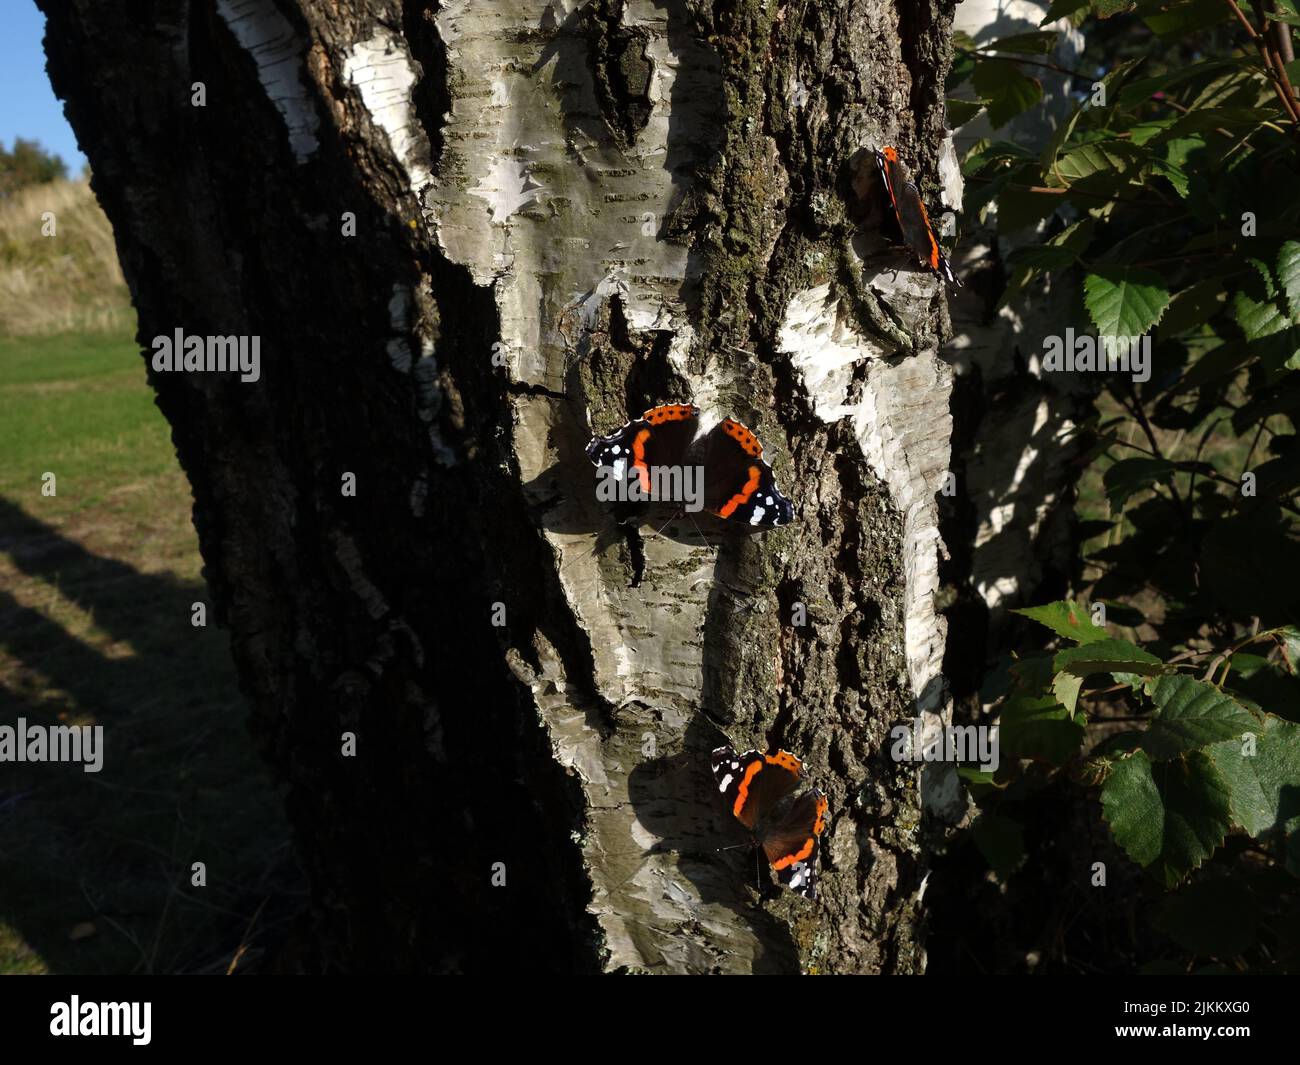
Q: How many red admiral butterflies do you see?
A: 3